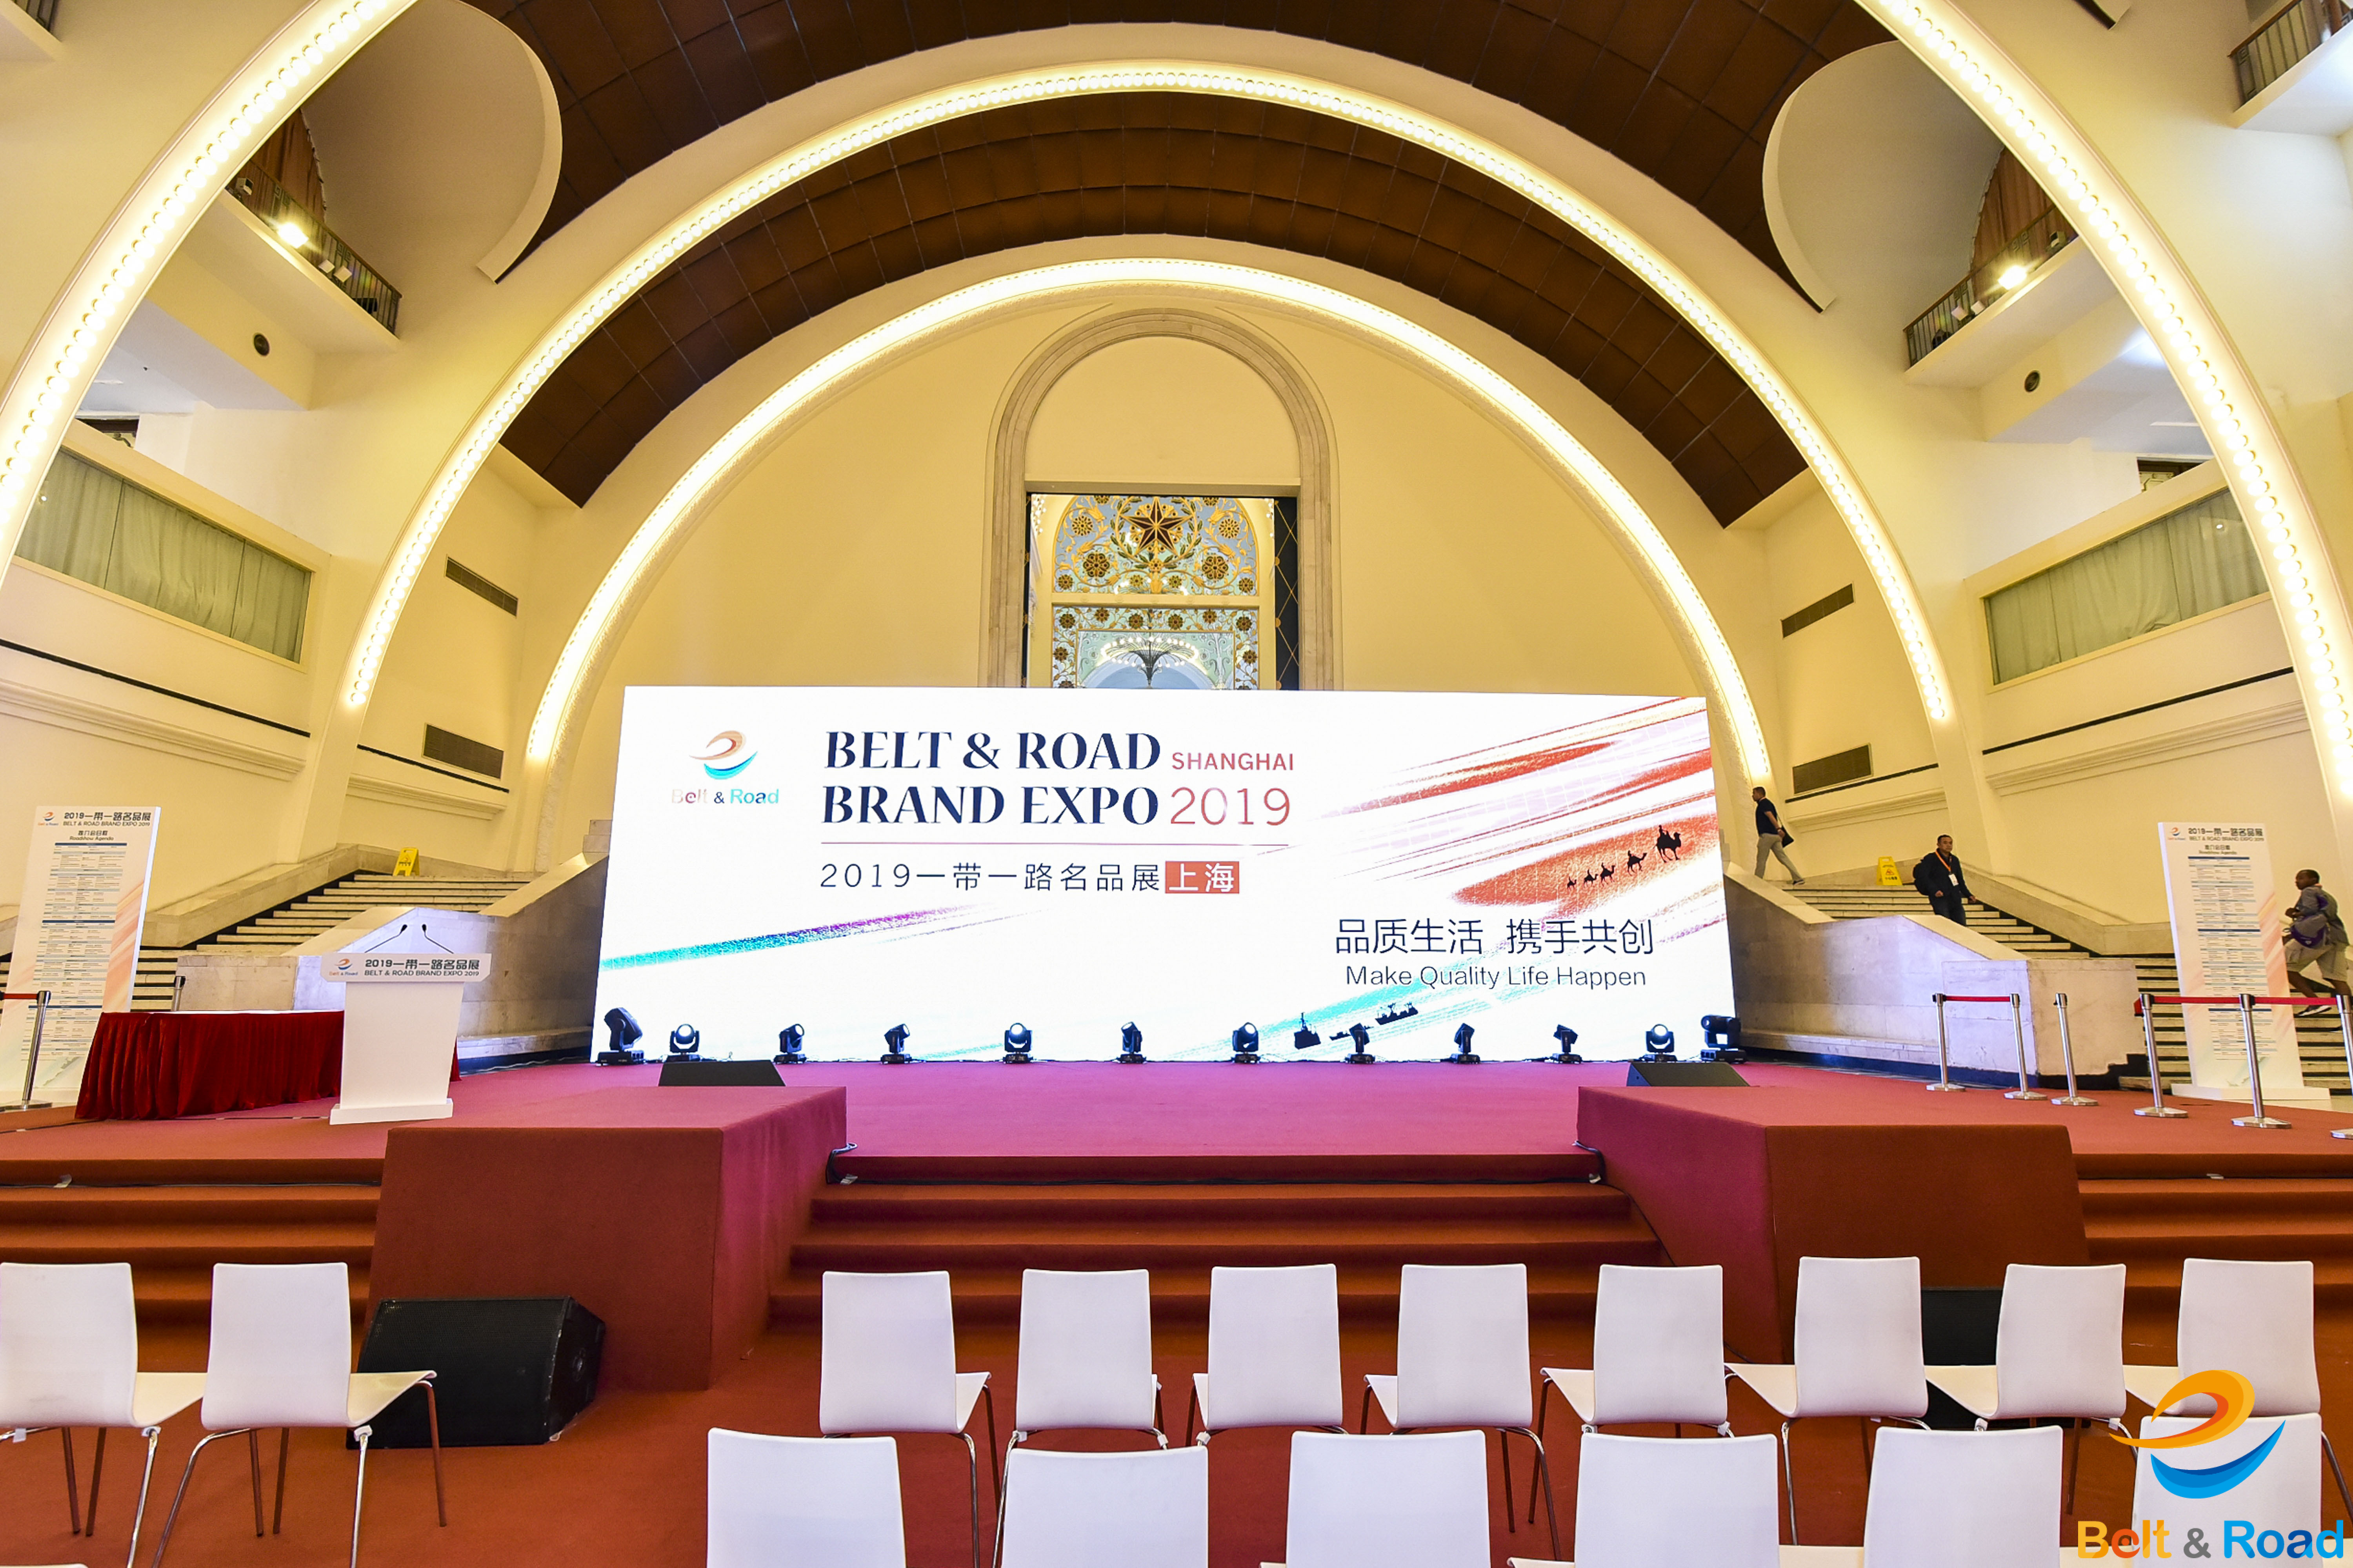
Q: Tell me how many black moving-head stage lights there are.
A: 12